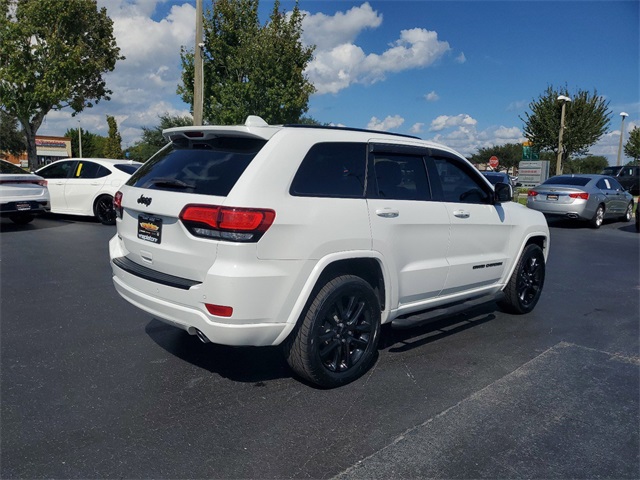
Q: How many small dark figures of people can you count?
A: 0